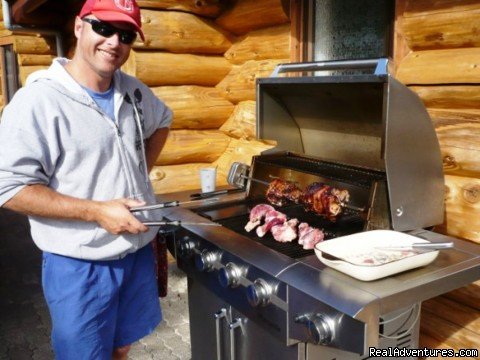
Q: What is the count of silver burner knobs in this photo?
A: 5